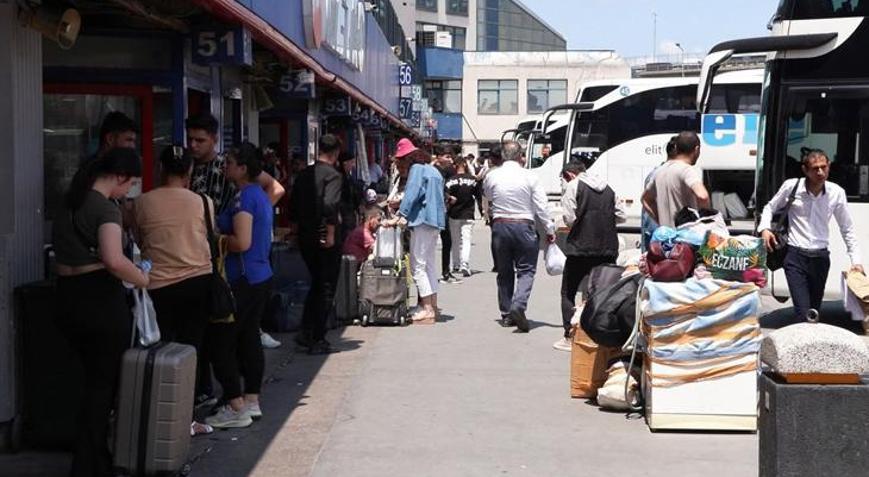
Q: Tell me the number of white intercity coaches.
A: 4